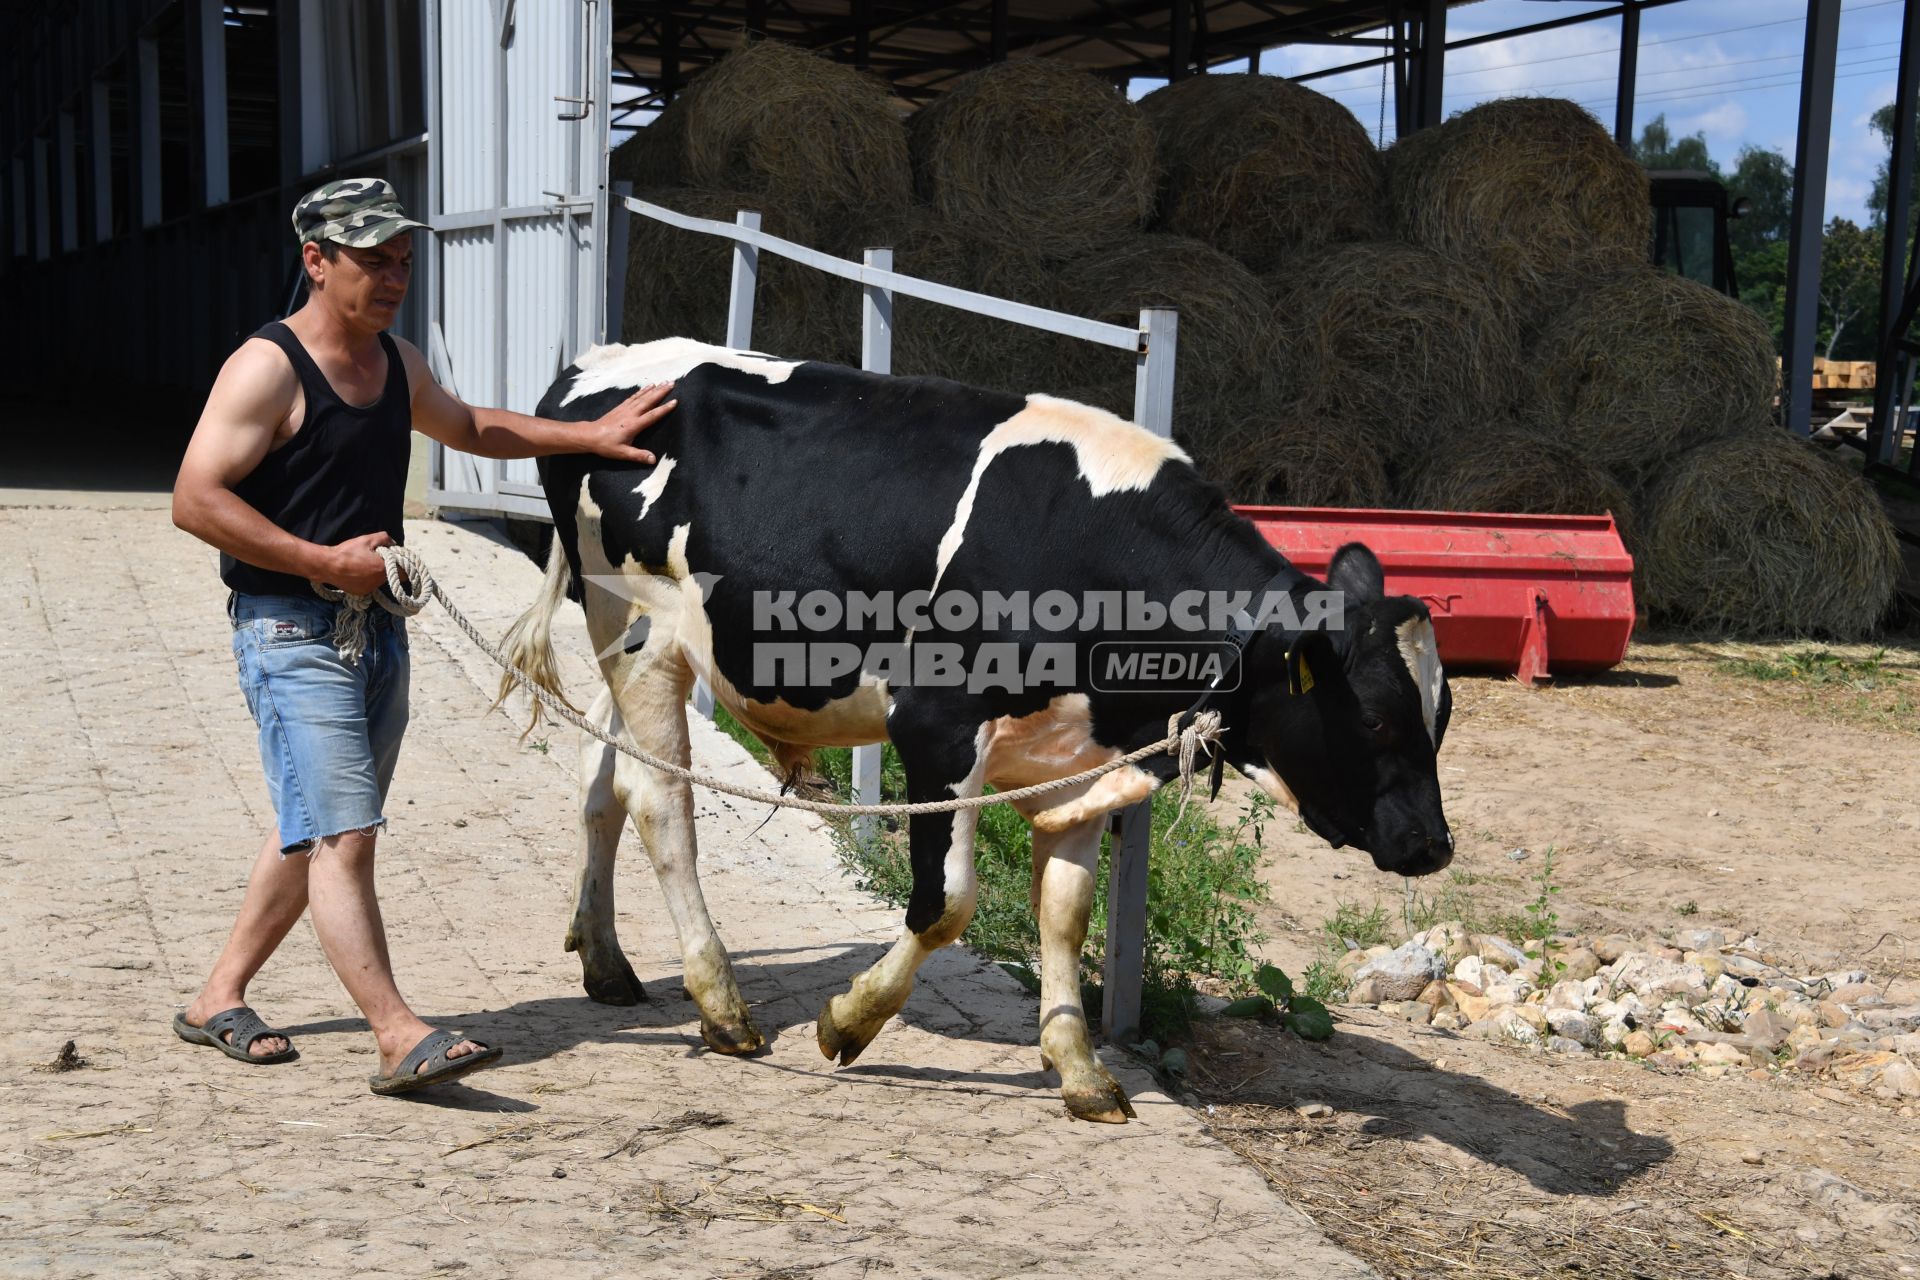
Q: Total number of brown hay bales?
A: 12